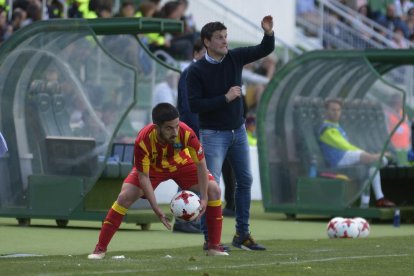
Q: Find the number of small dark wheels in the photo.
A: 4